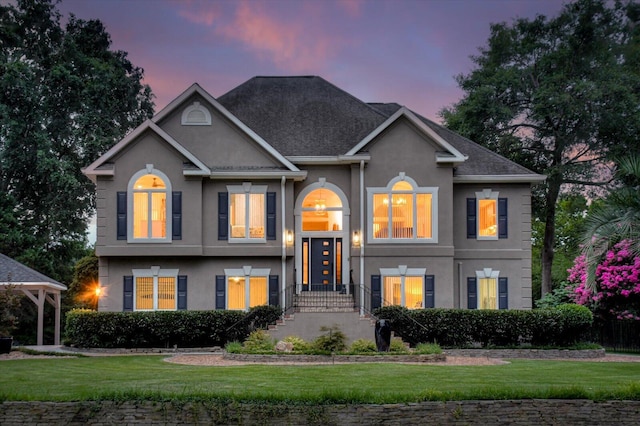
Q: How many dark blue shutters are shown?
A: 14